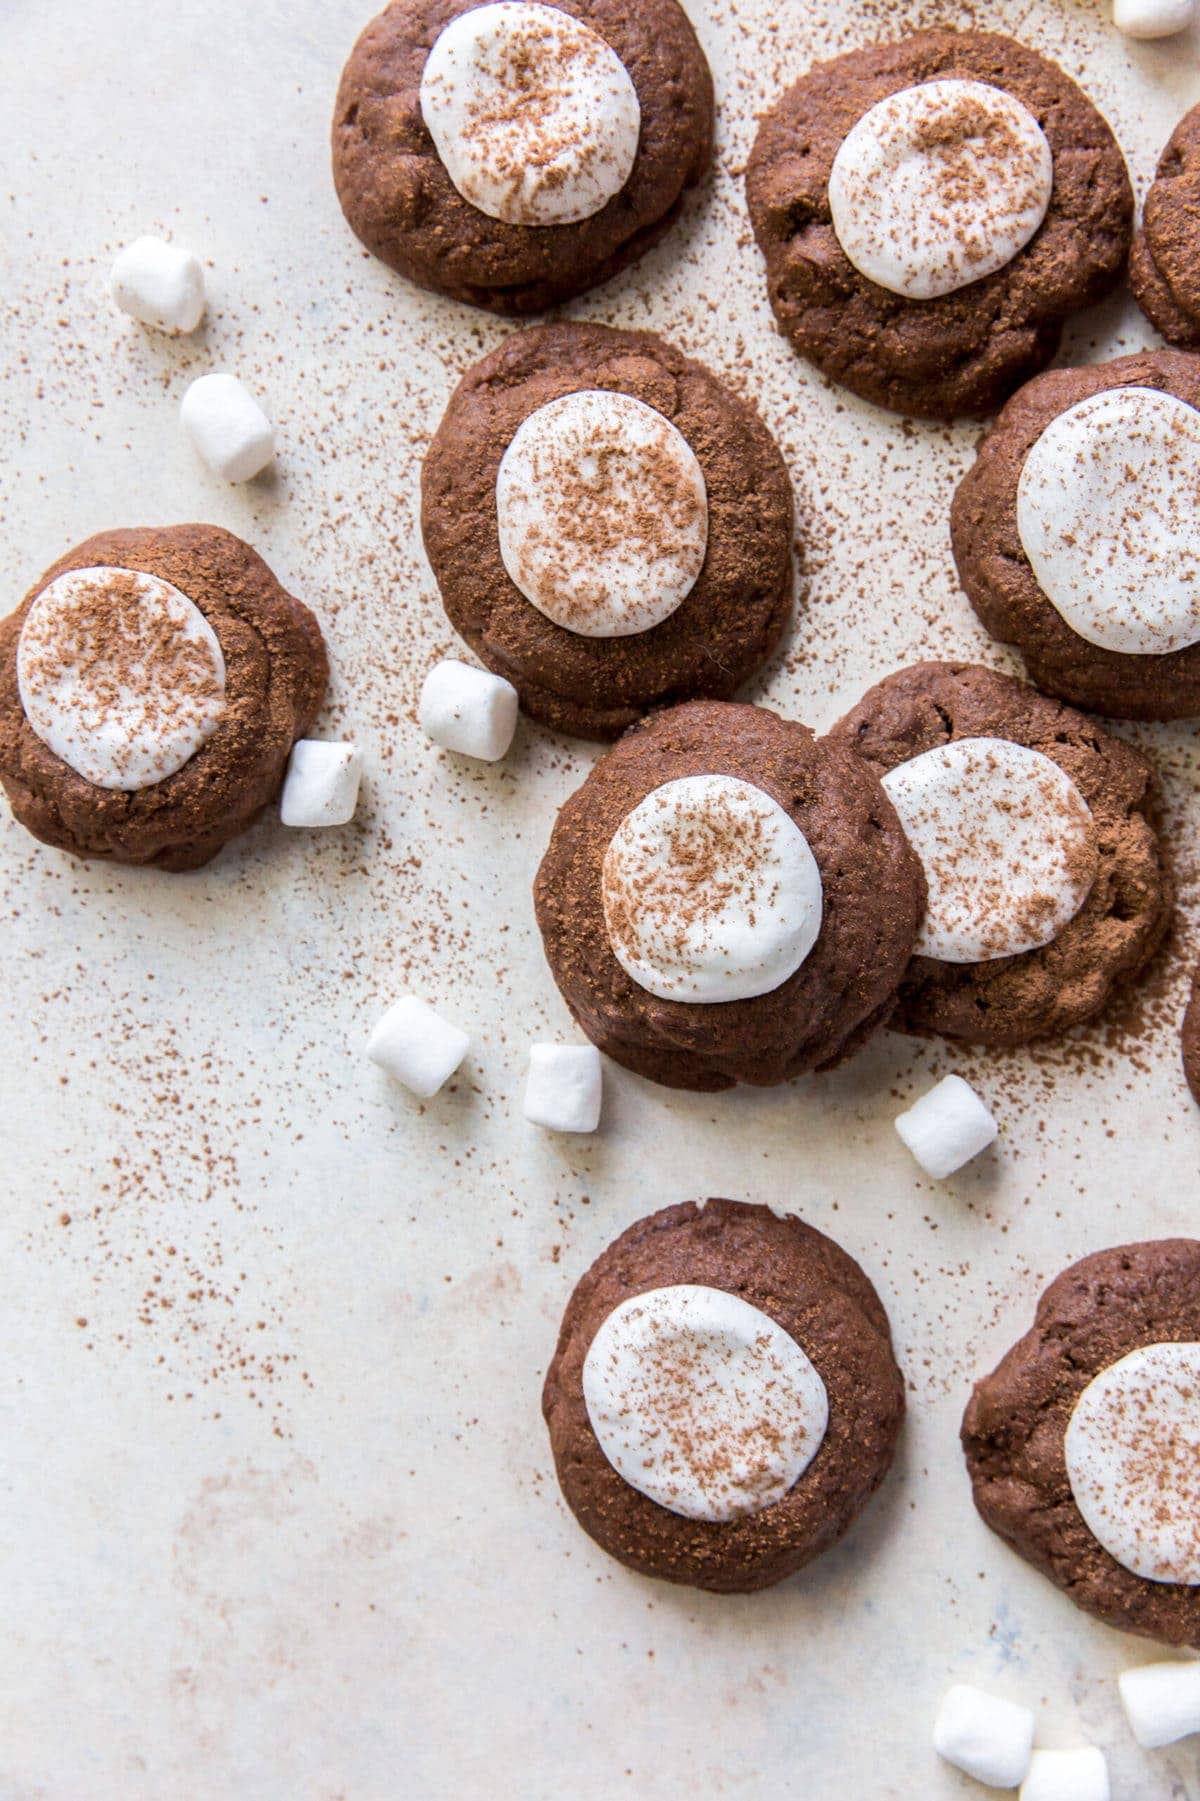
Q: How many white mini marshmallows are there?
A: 11